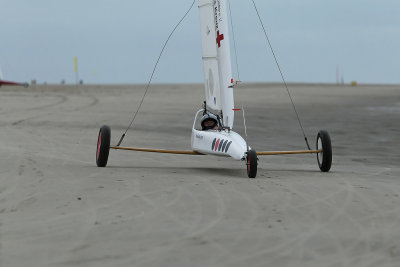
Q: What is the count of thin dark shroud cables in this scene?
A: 2